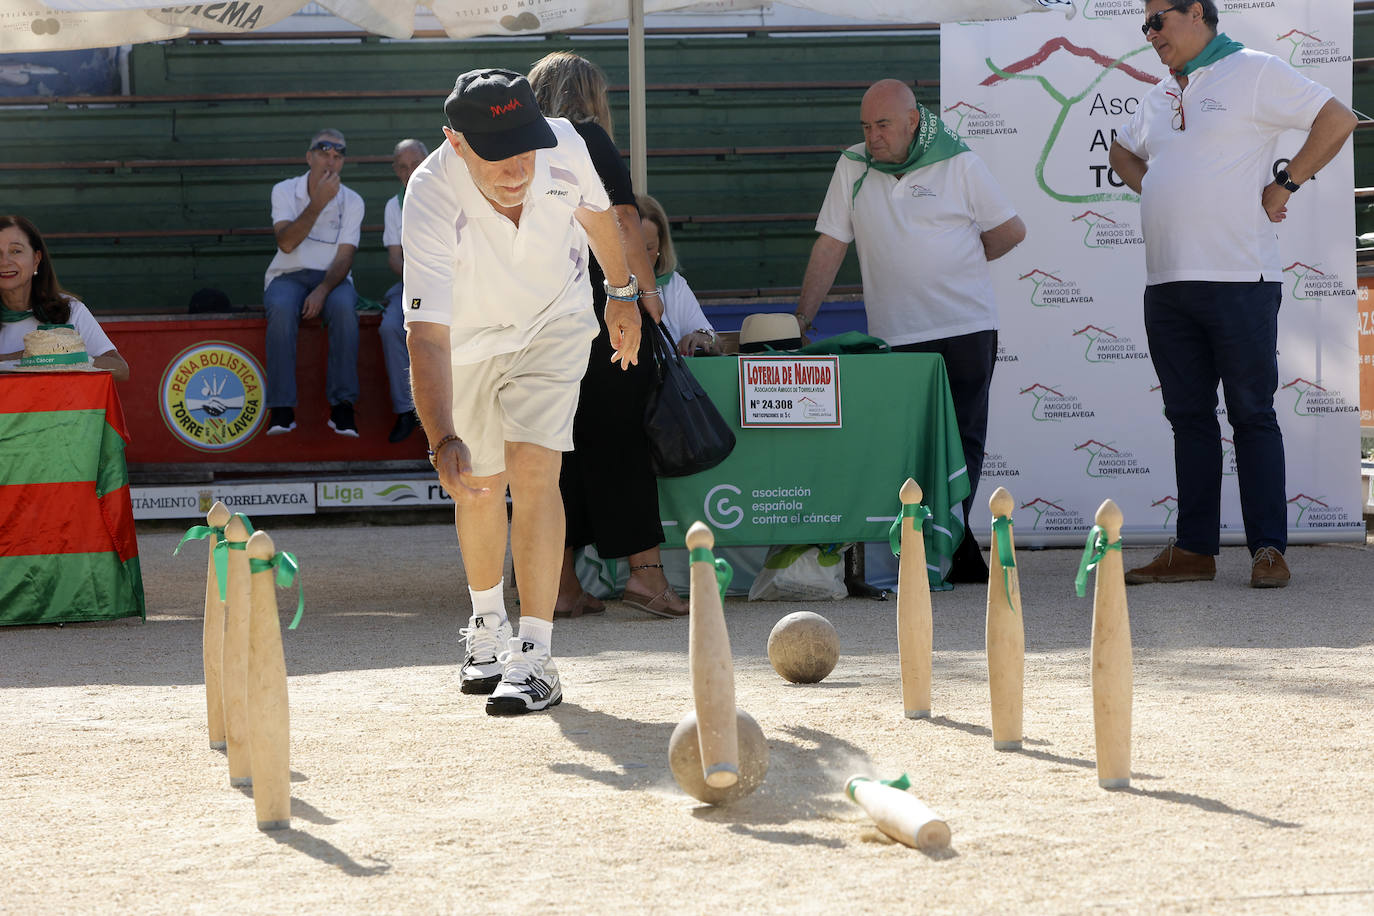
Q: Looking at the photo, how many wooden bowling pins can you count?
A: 8